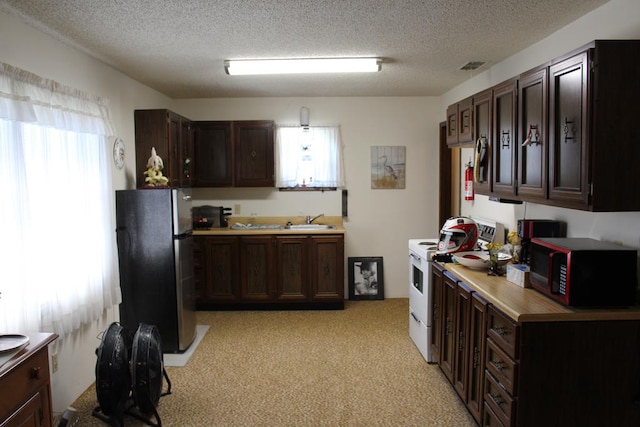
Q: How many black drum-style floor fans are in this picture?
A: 2